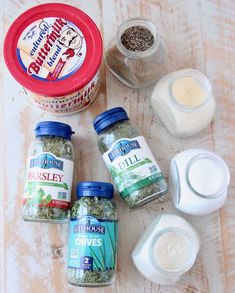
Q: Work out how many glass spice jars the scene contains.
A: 7